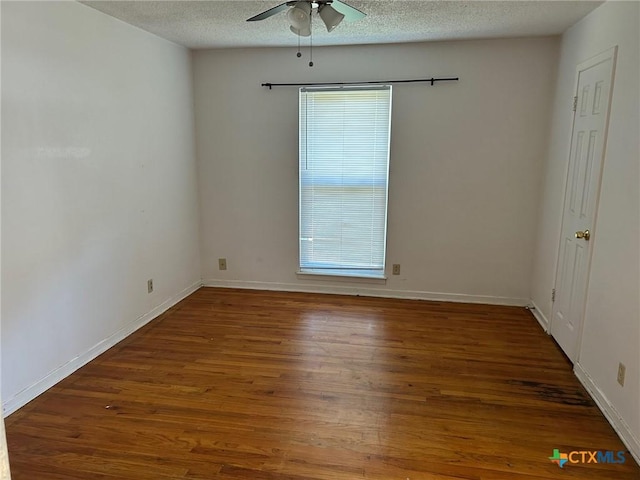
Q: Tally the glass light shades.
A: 3